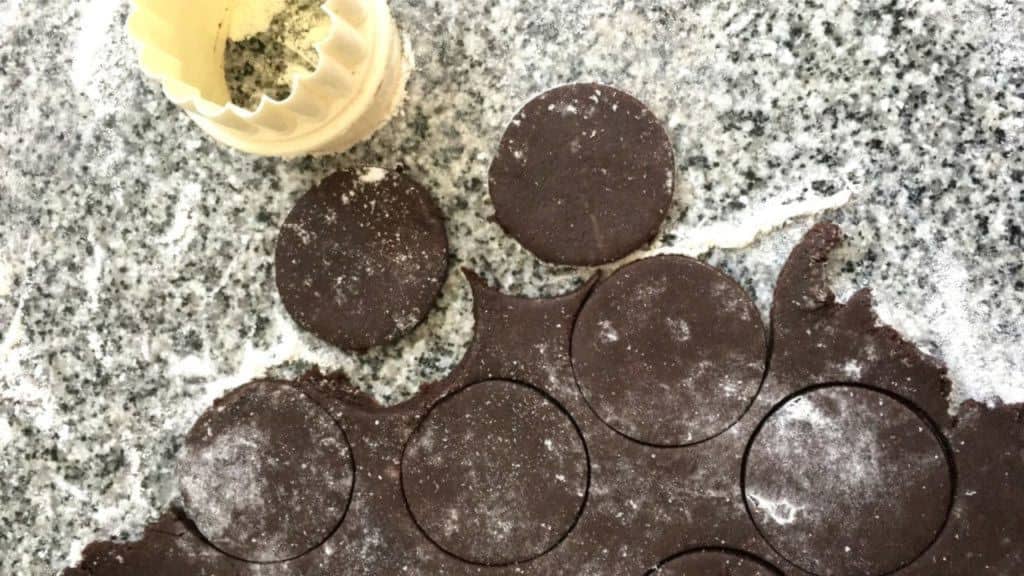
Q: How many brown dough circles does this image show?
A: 7